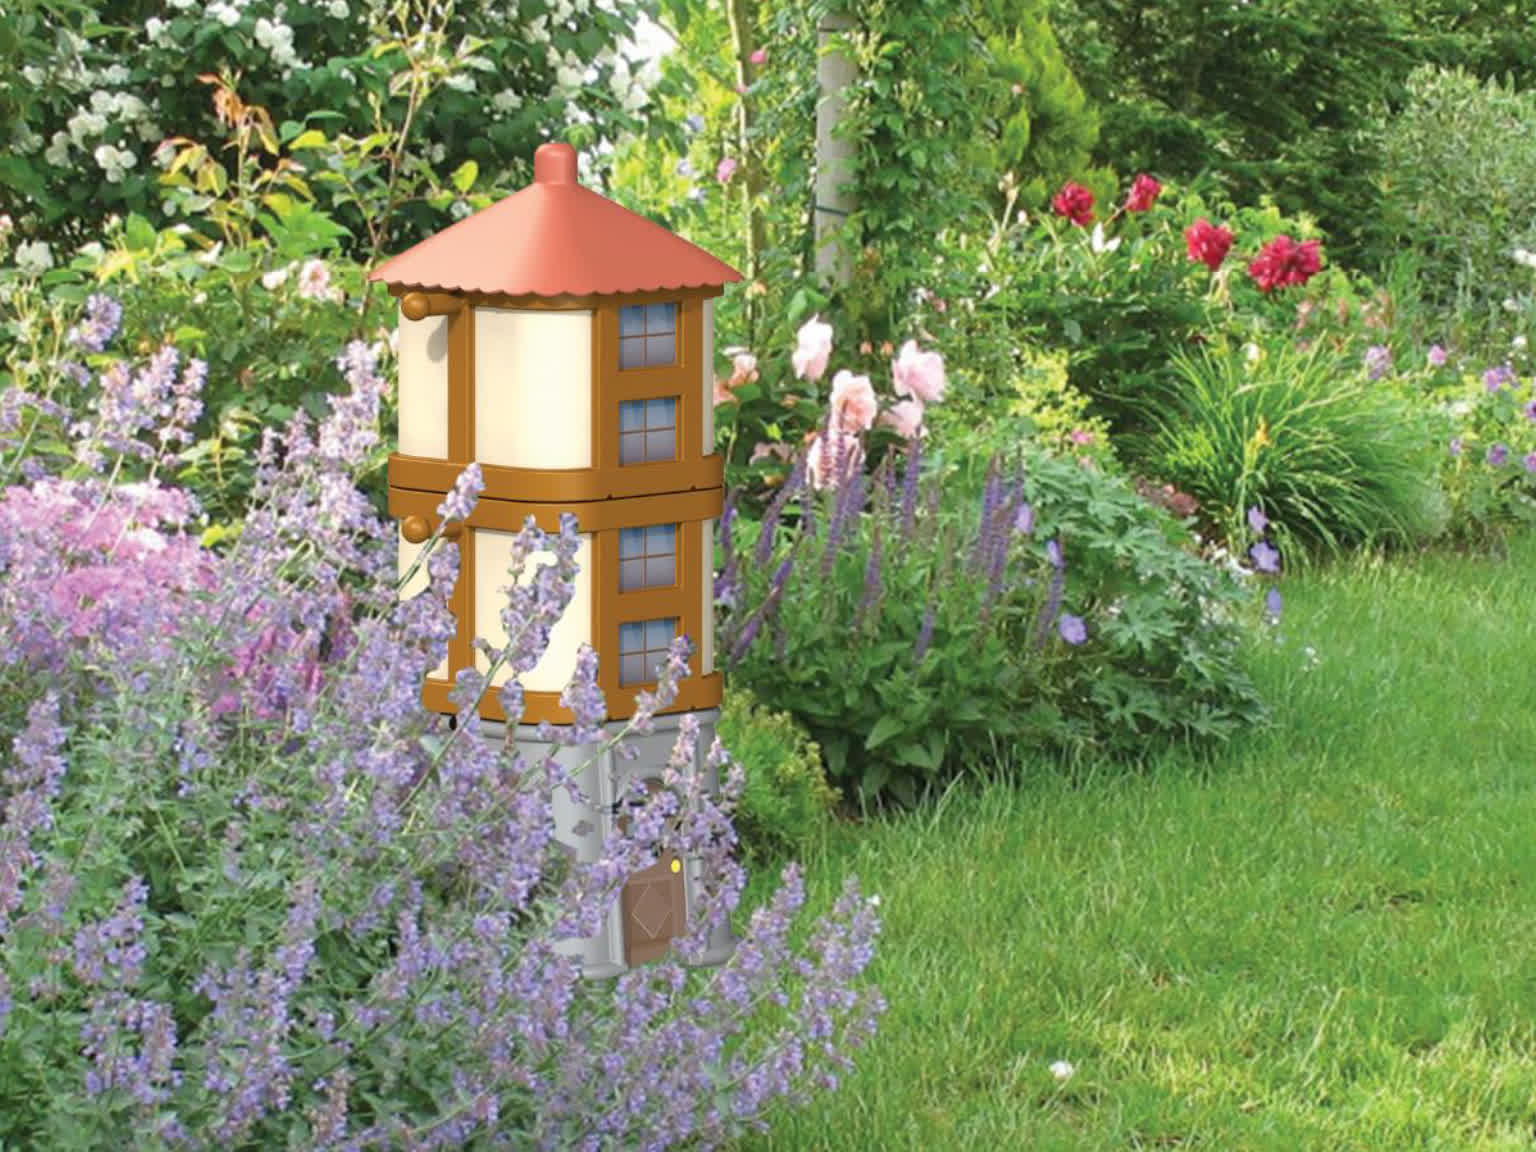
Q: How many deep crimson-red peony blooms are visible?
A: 4